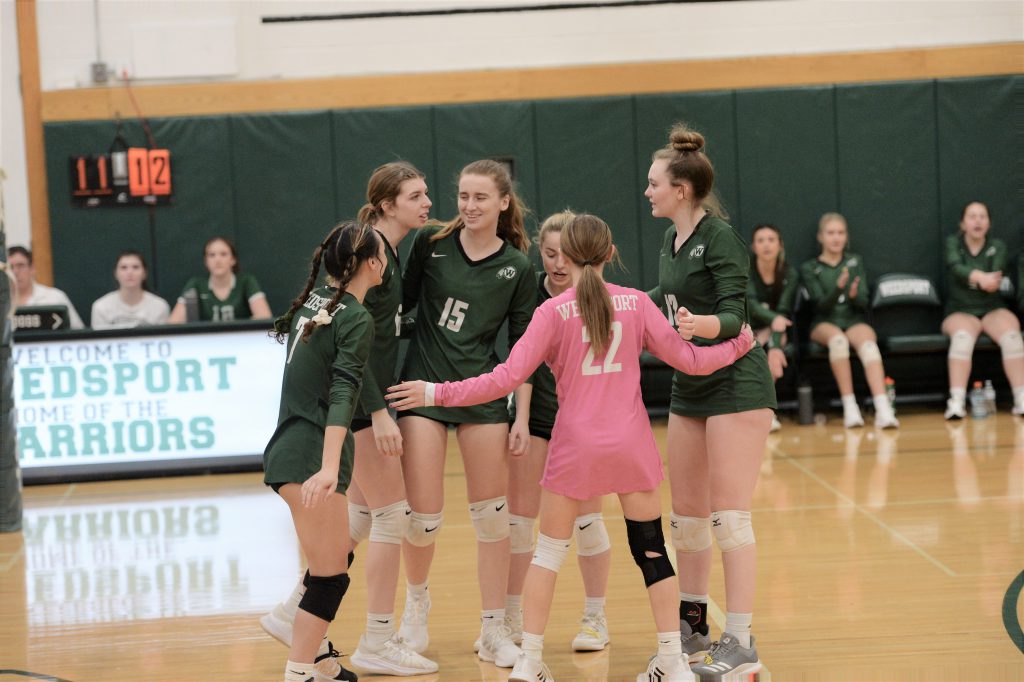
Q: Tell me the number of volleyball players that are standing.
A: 6